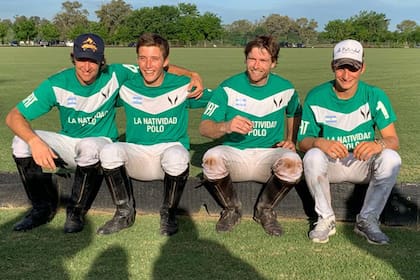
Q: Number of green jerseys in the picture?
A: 4